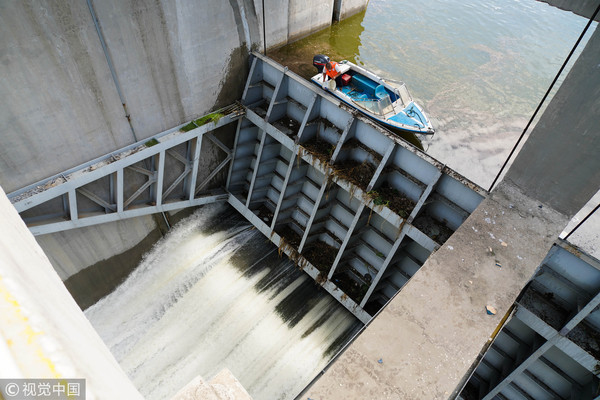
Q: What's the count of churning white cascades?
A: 1